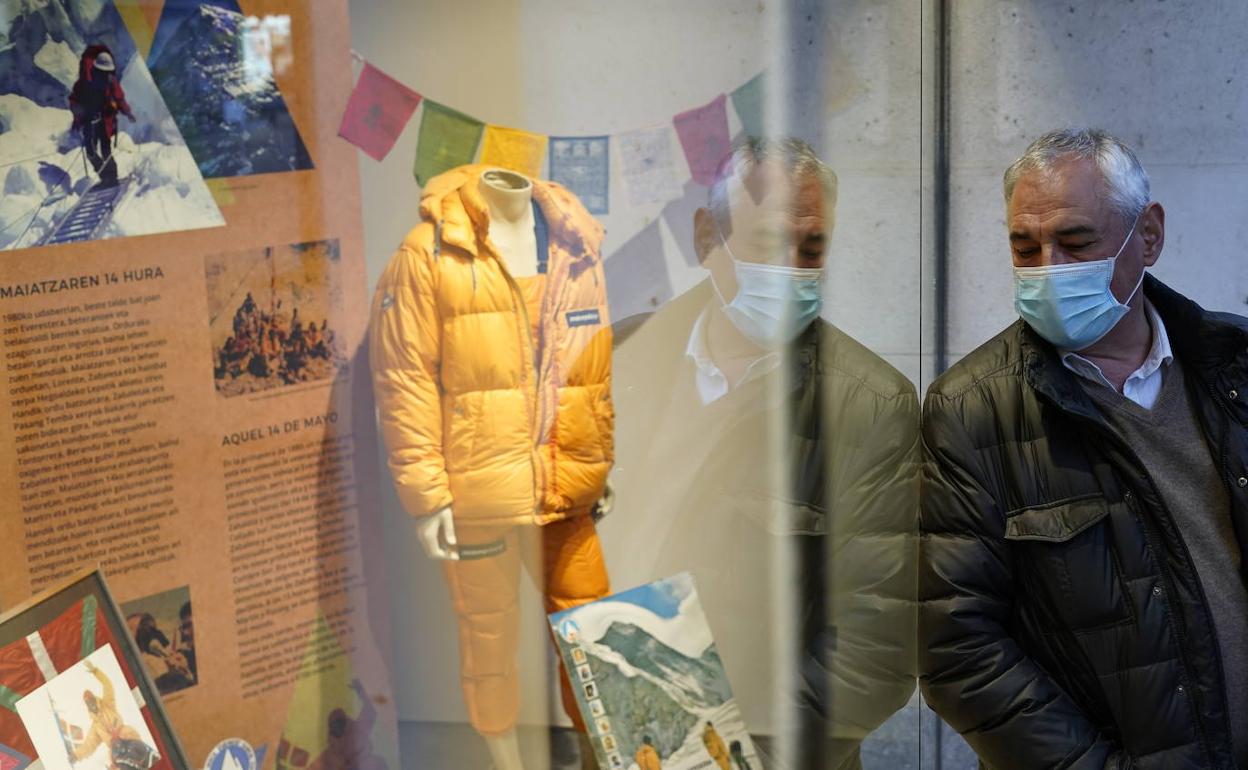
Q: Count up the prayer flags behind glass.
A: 7